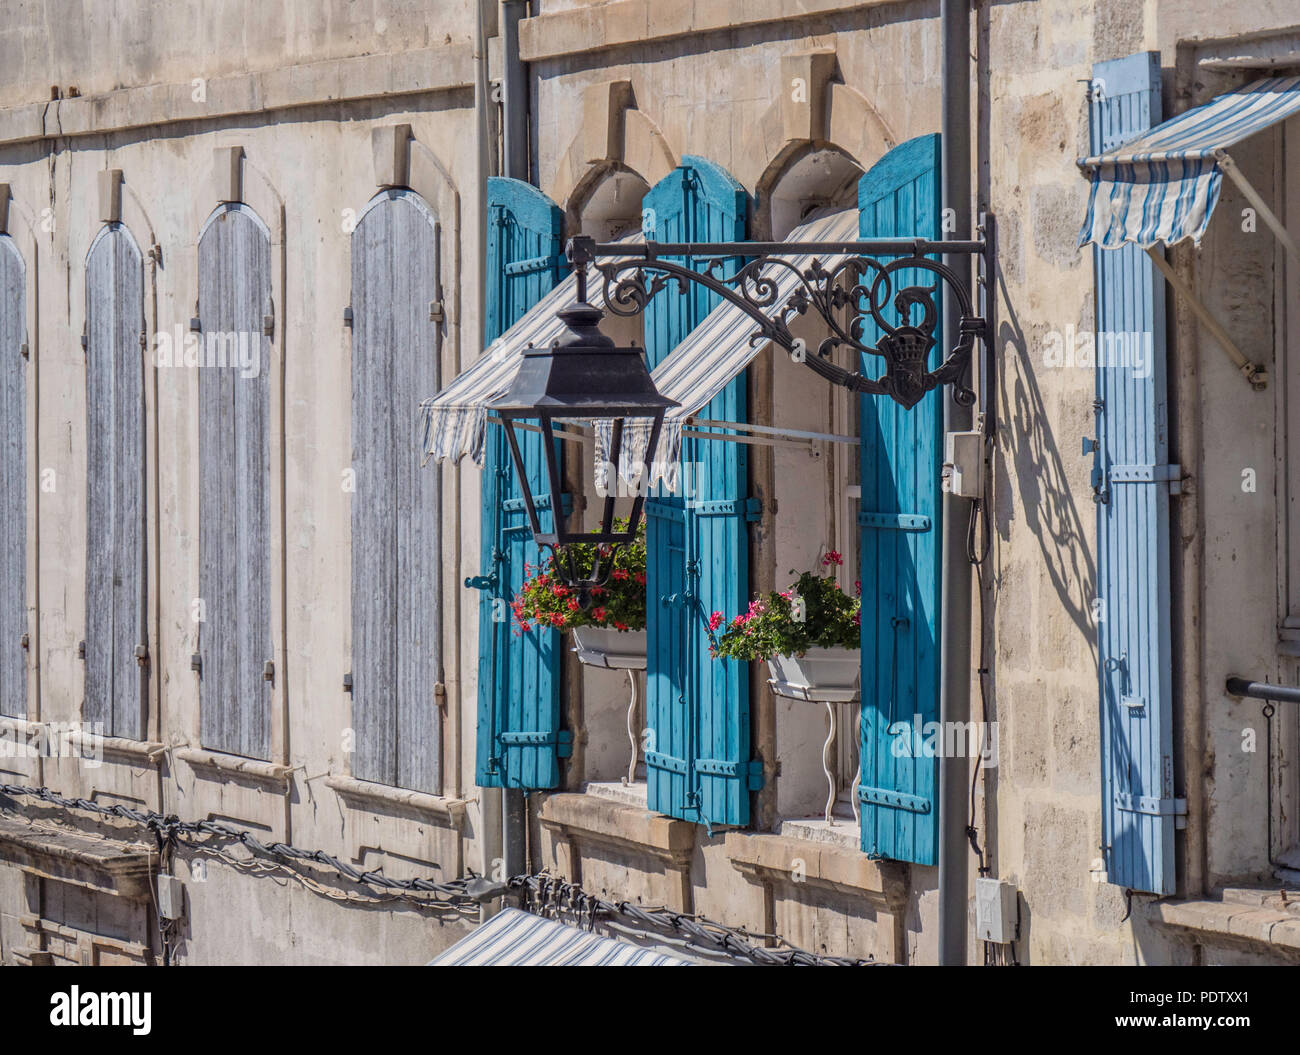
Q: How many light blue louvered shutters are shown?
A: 1